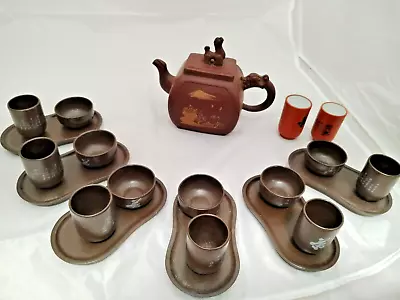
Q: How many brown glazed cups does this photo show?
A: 12